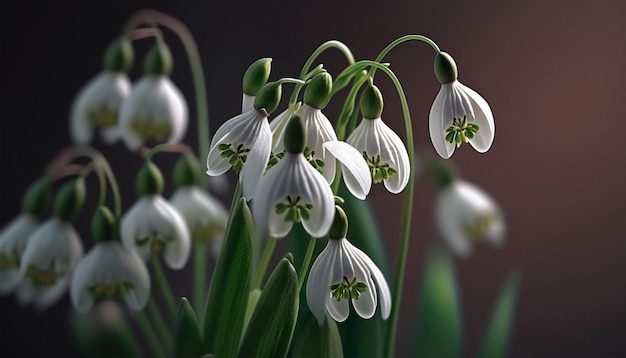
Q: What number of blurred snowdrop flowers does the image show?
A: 8